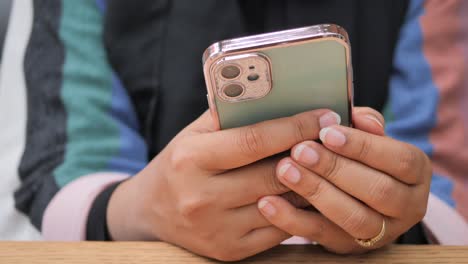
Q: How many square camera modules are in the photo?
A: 1